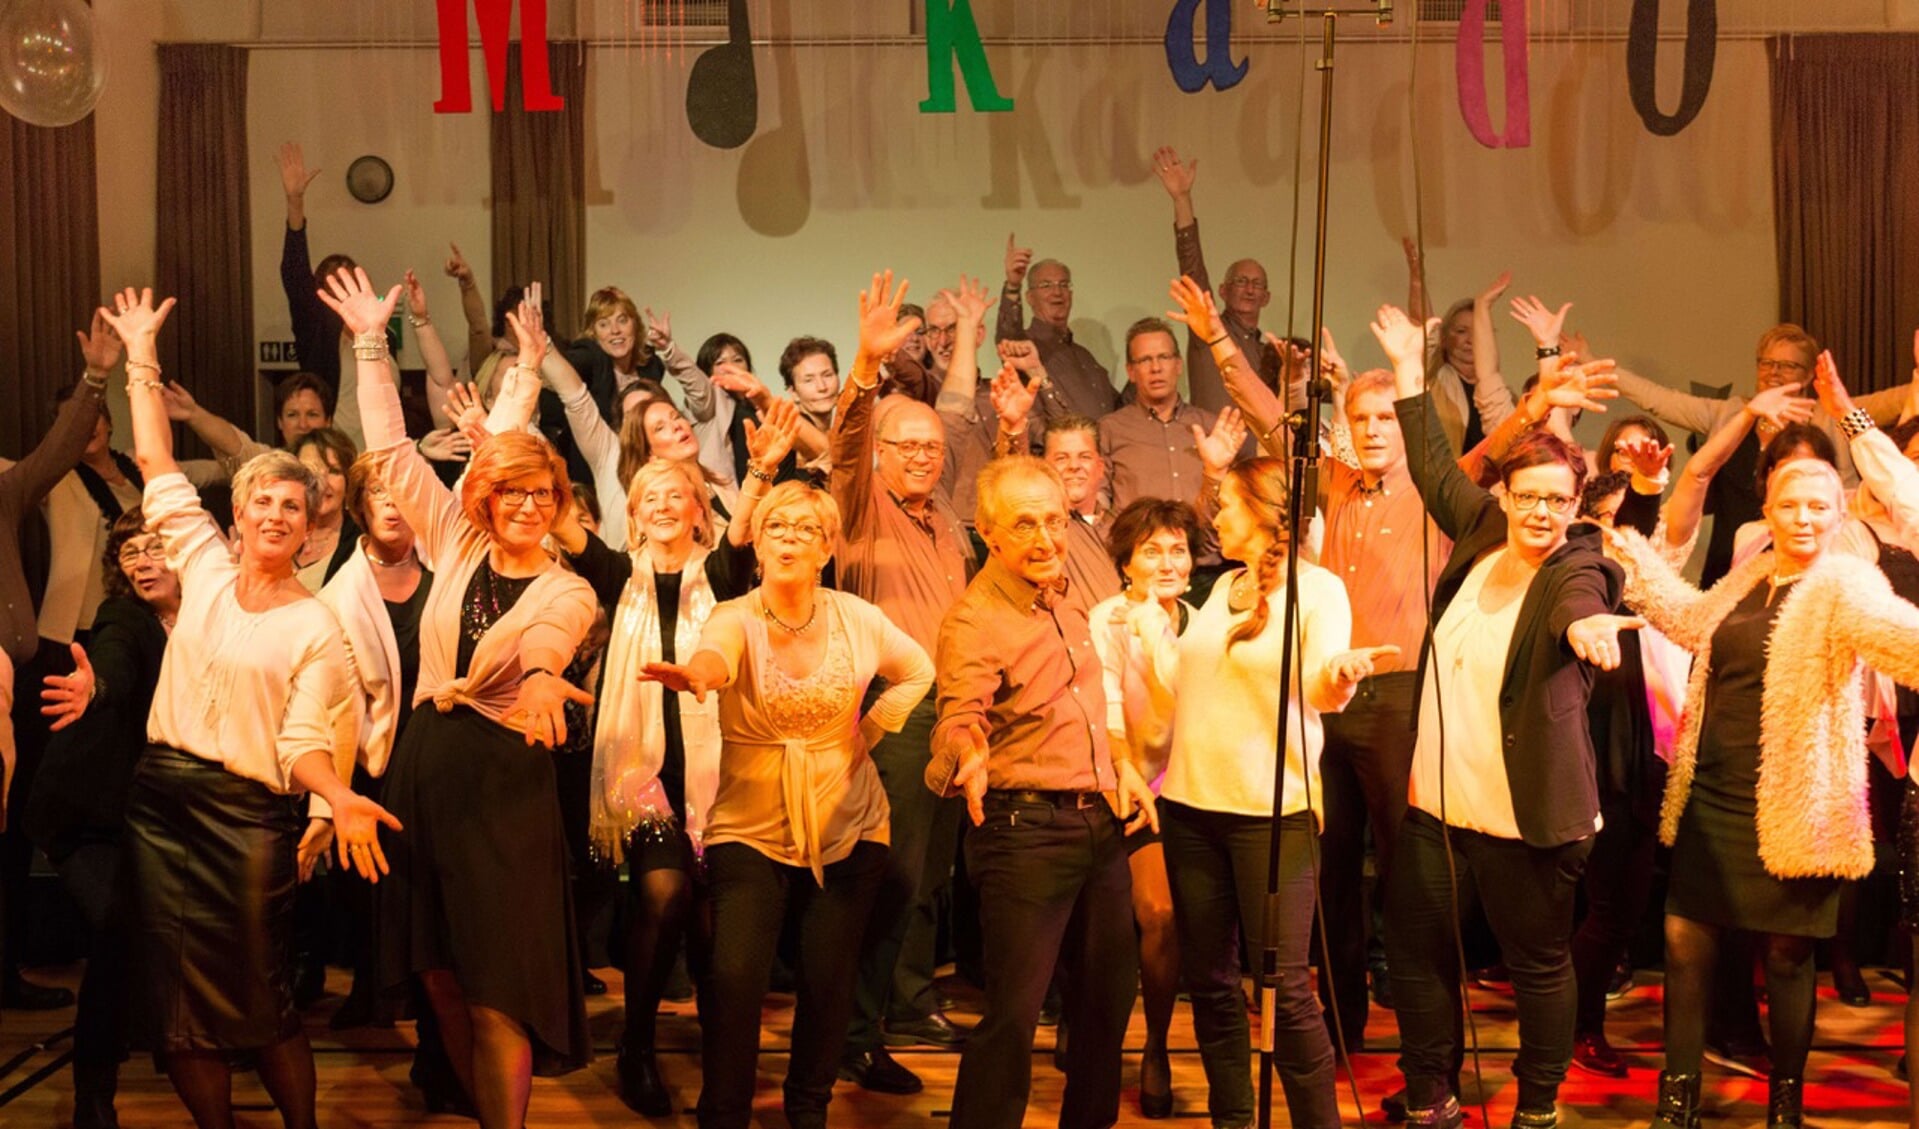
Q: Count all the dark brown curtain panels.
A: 4